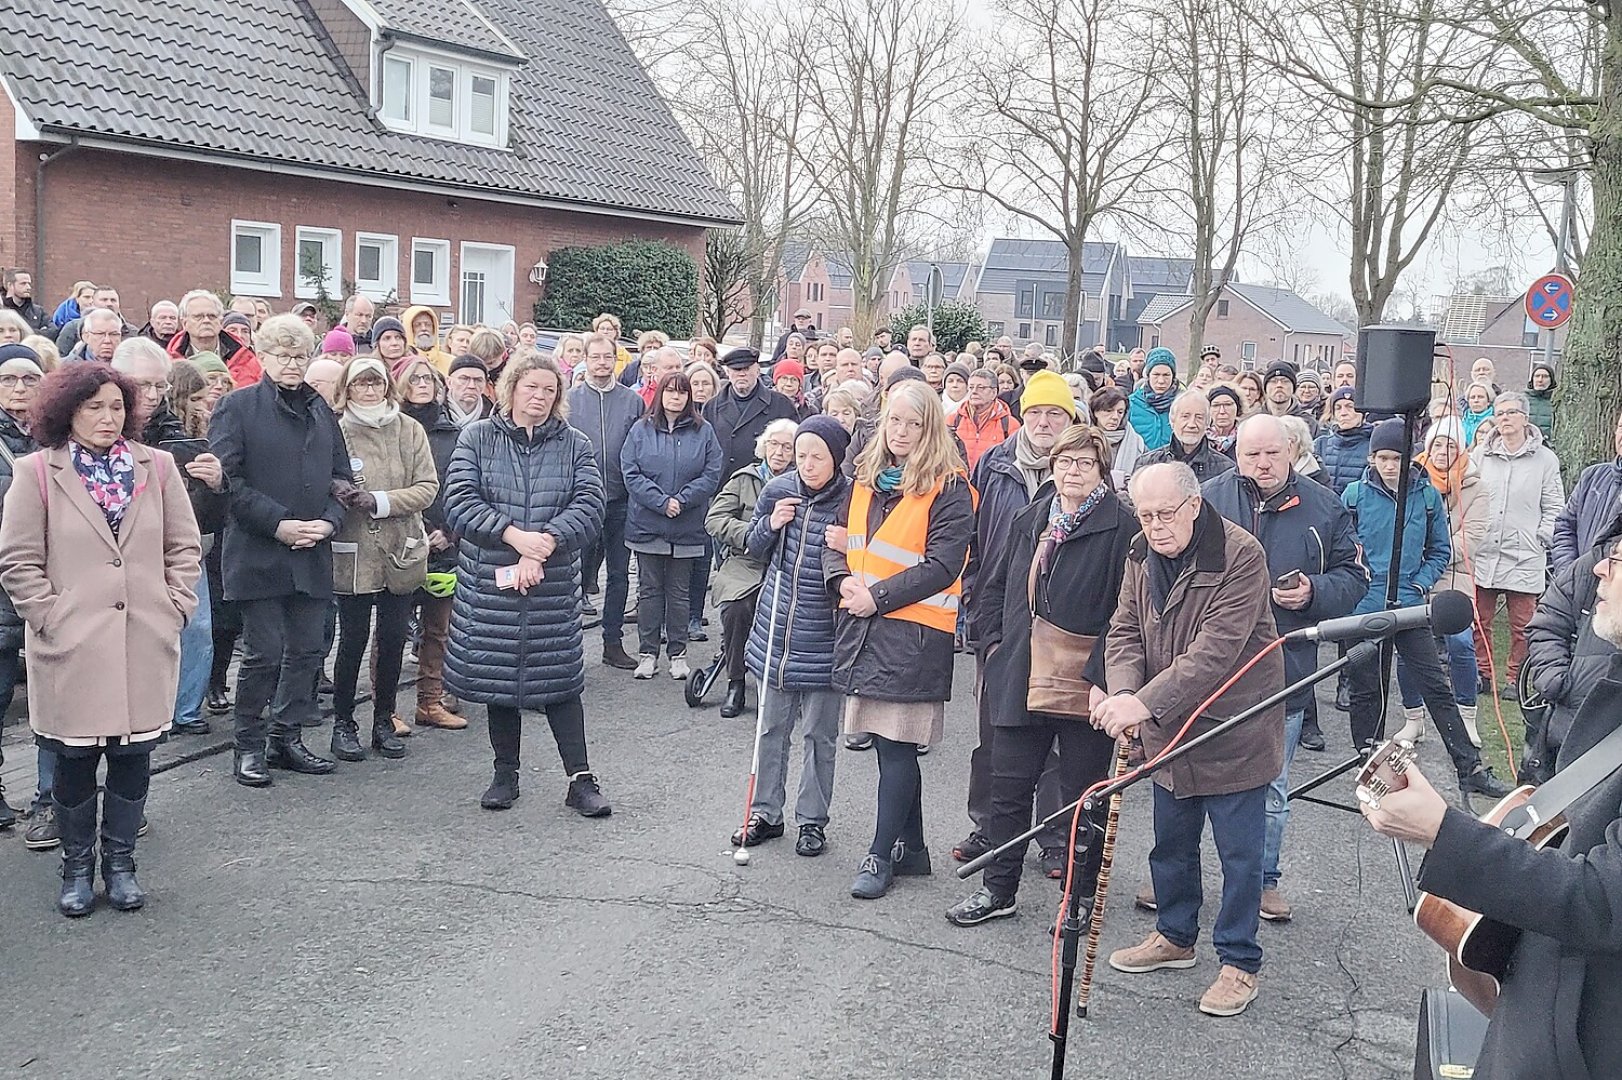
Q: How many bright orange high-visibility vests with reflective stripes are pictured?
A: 1